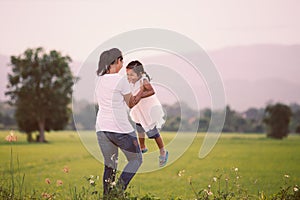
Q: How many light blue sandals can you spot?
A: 2